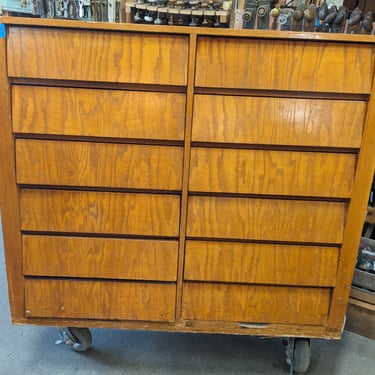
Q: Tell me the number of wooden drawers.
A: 12